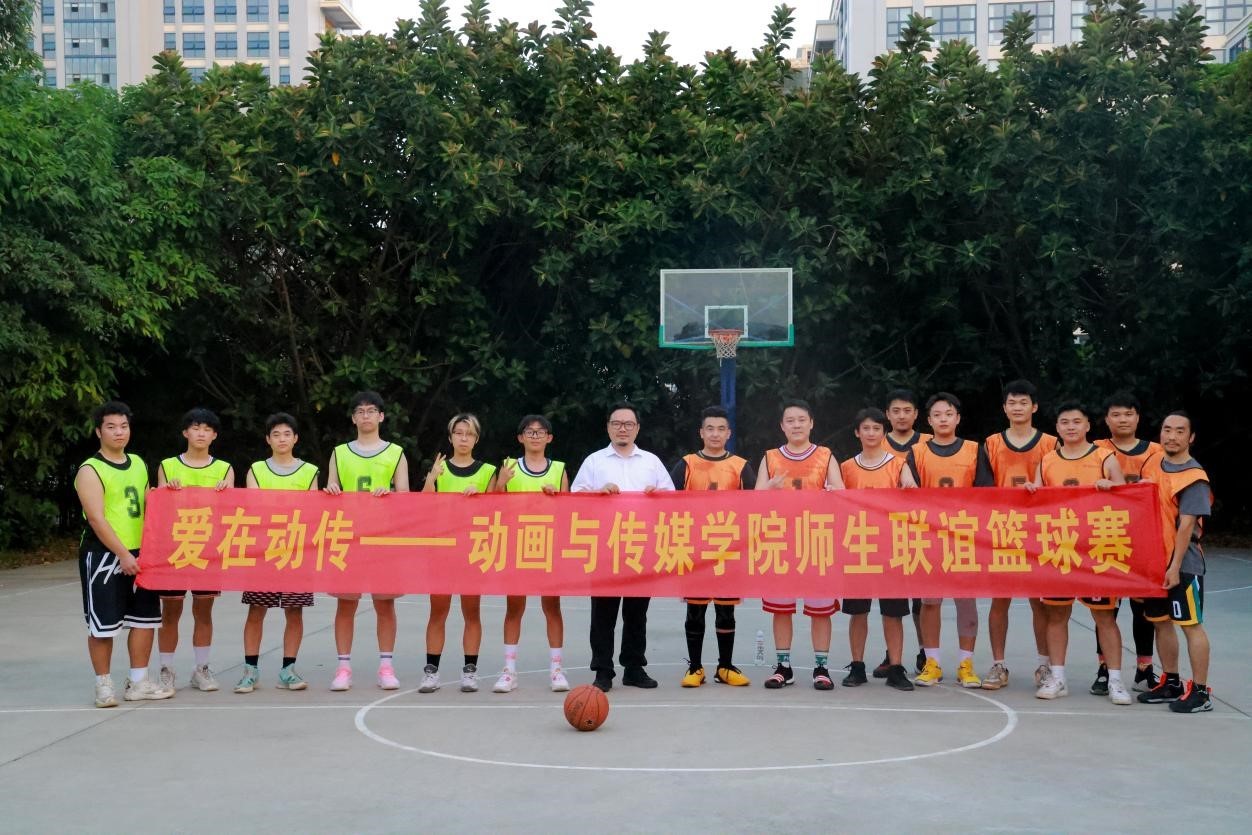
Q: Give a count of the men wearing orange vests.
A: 9